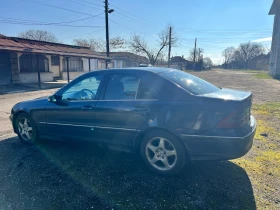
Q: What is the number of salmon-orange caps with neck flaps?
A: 0